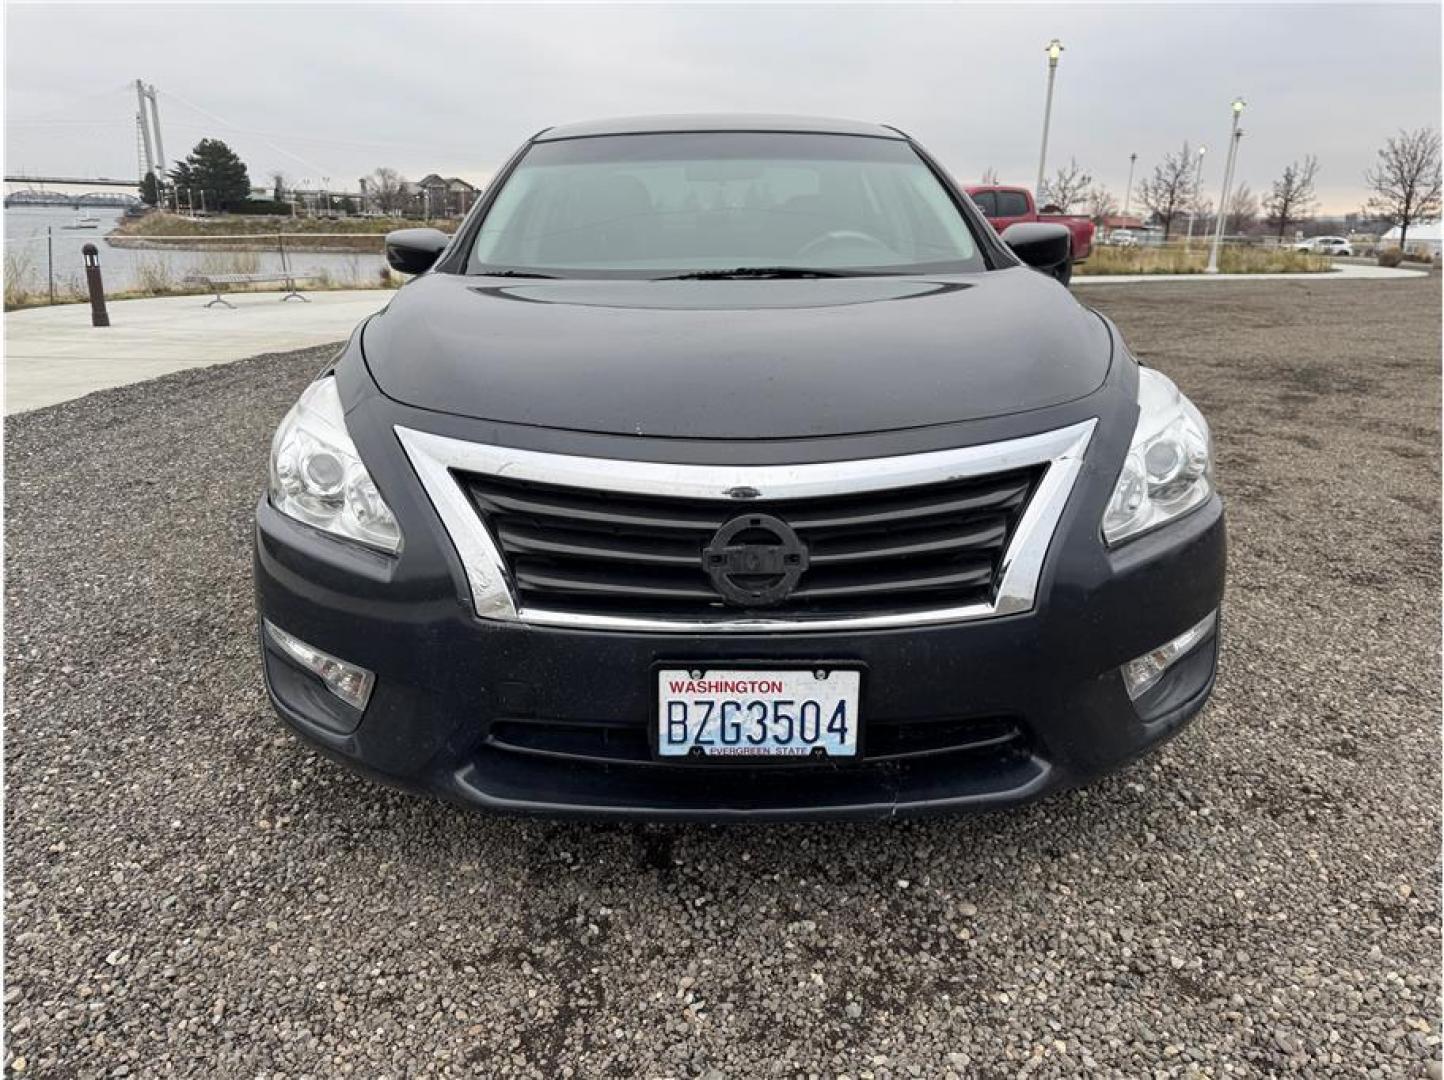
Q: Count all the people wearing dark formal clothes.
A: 0